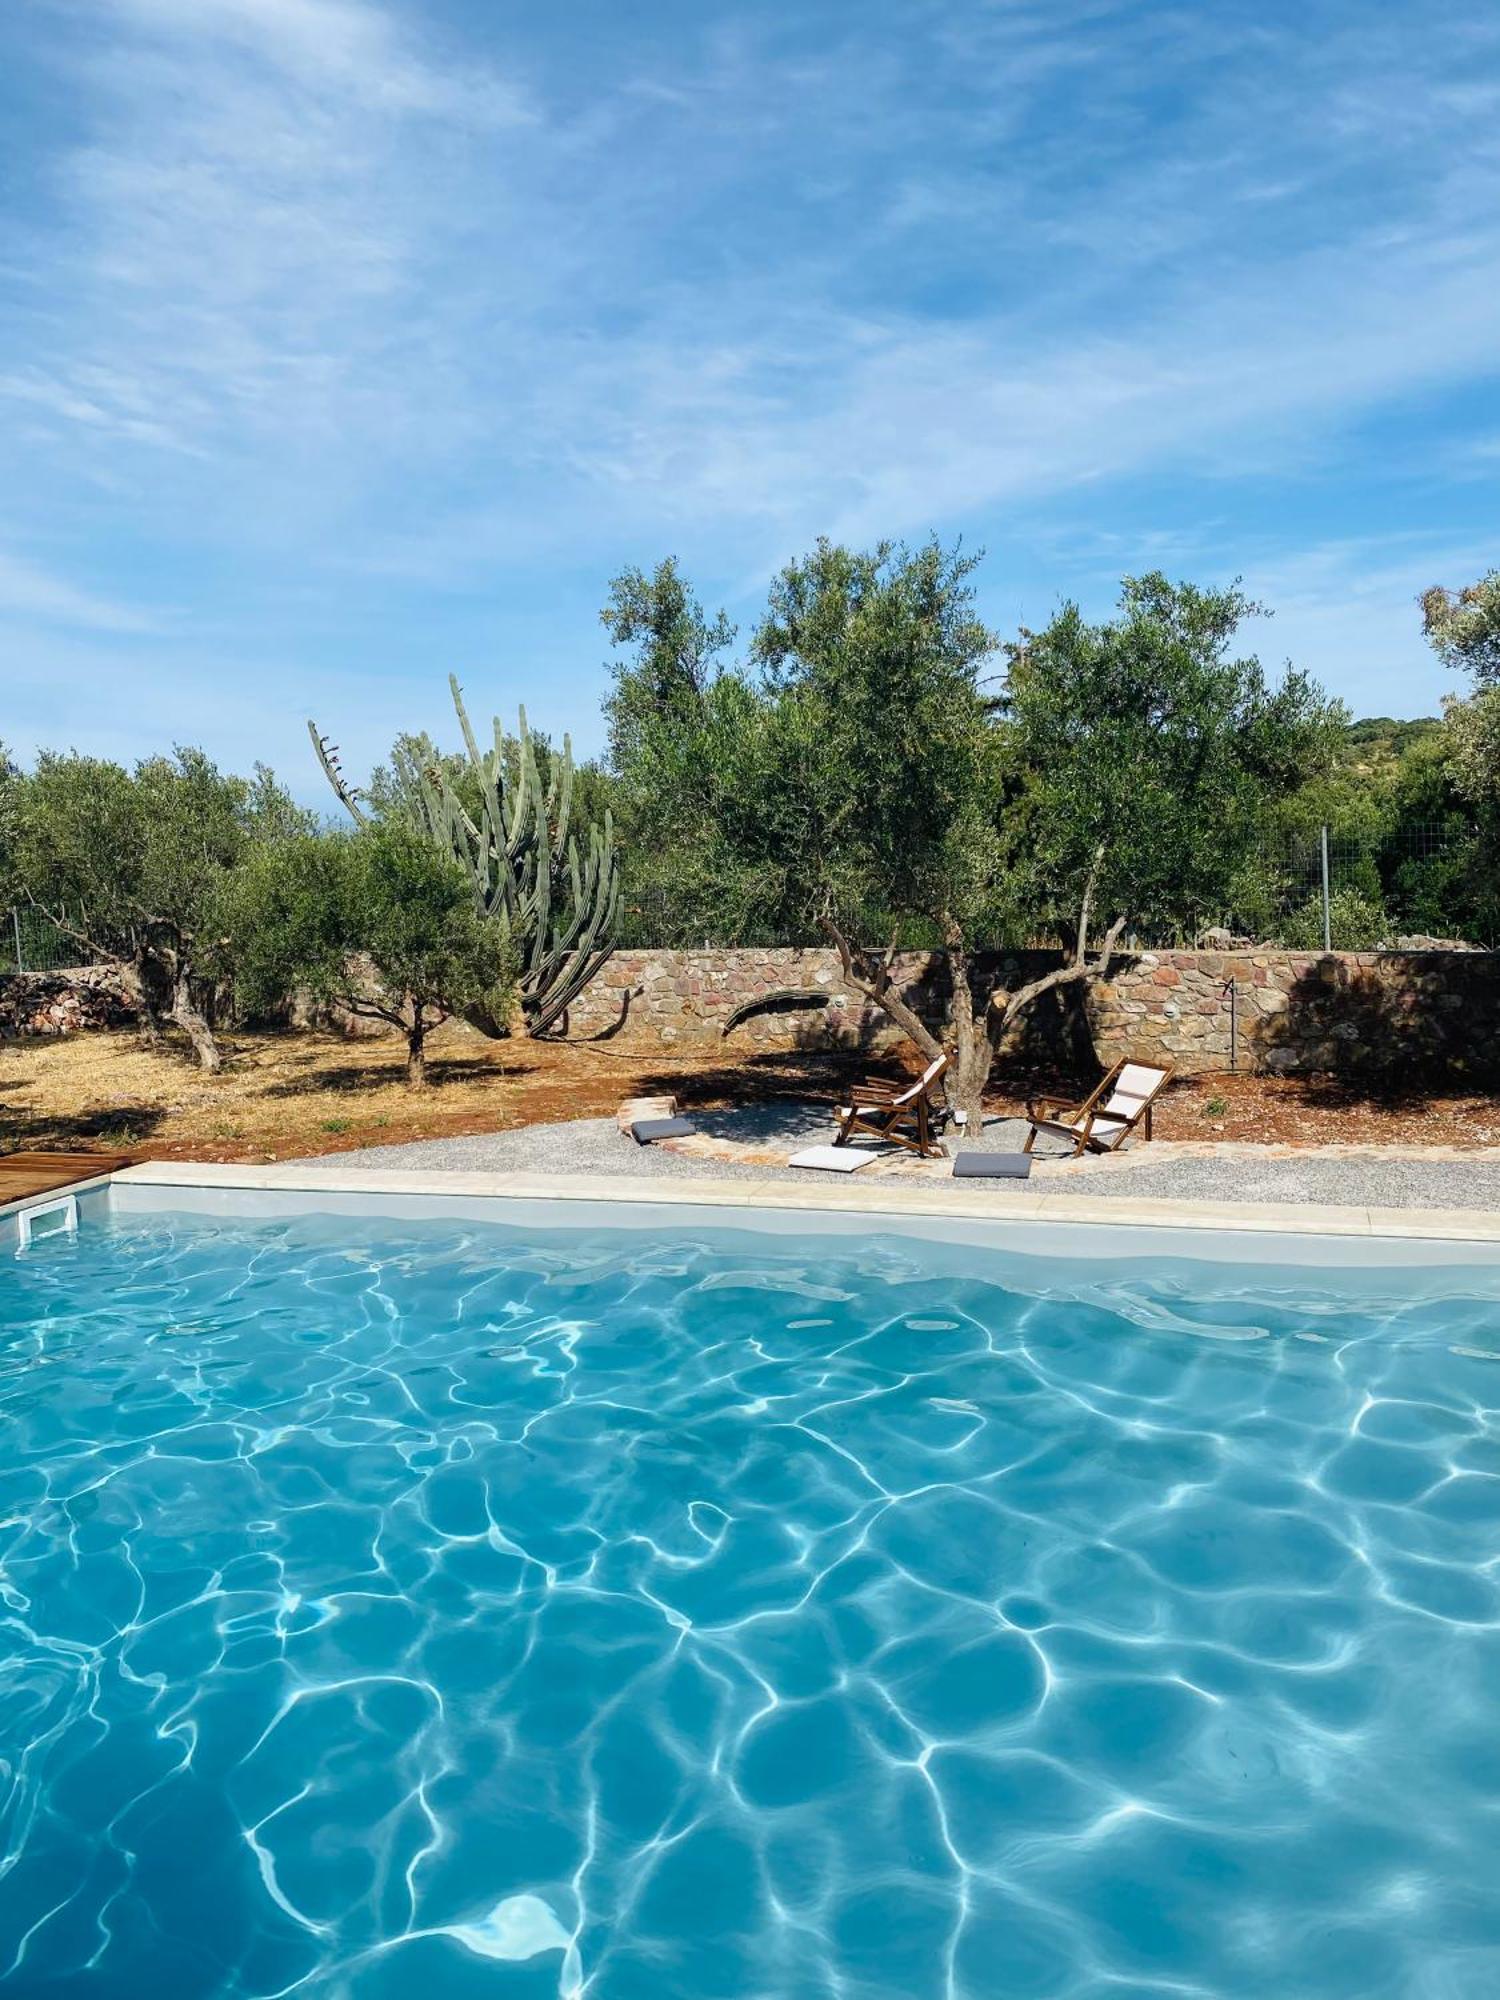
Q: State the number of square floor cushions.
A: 3